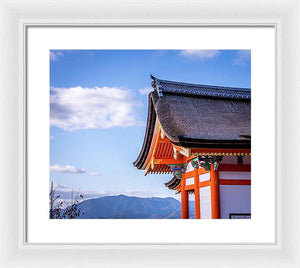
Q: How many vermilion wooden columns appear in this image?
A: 3